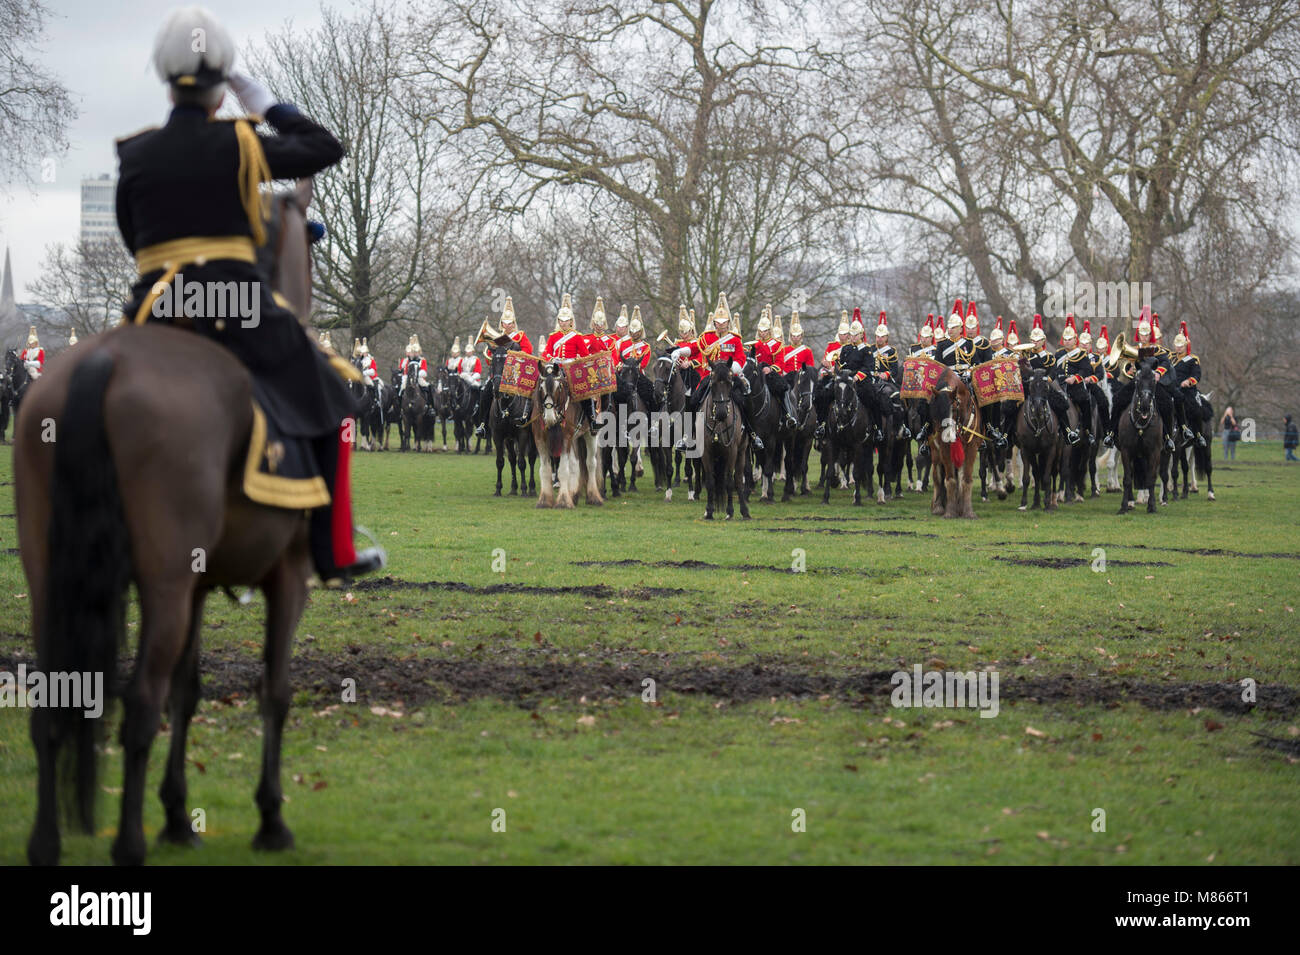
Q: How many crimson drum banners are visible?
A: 4